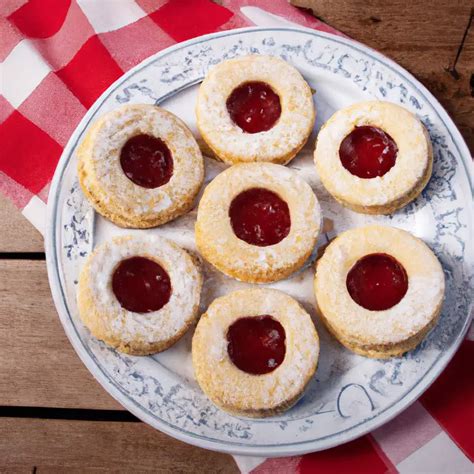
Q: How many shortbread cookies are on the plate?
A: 7